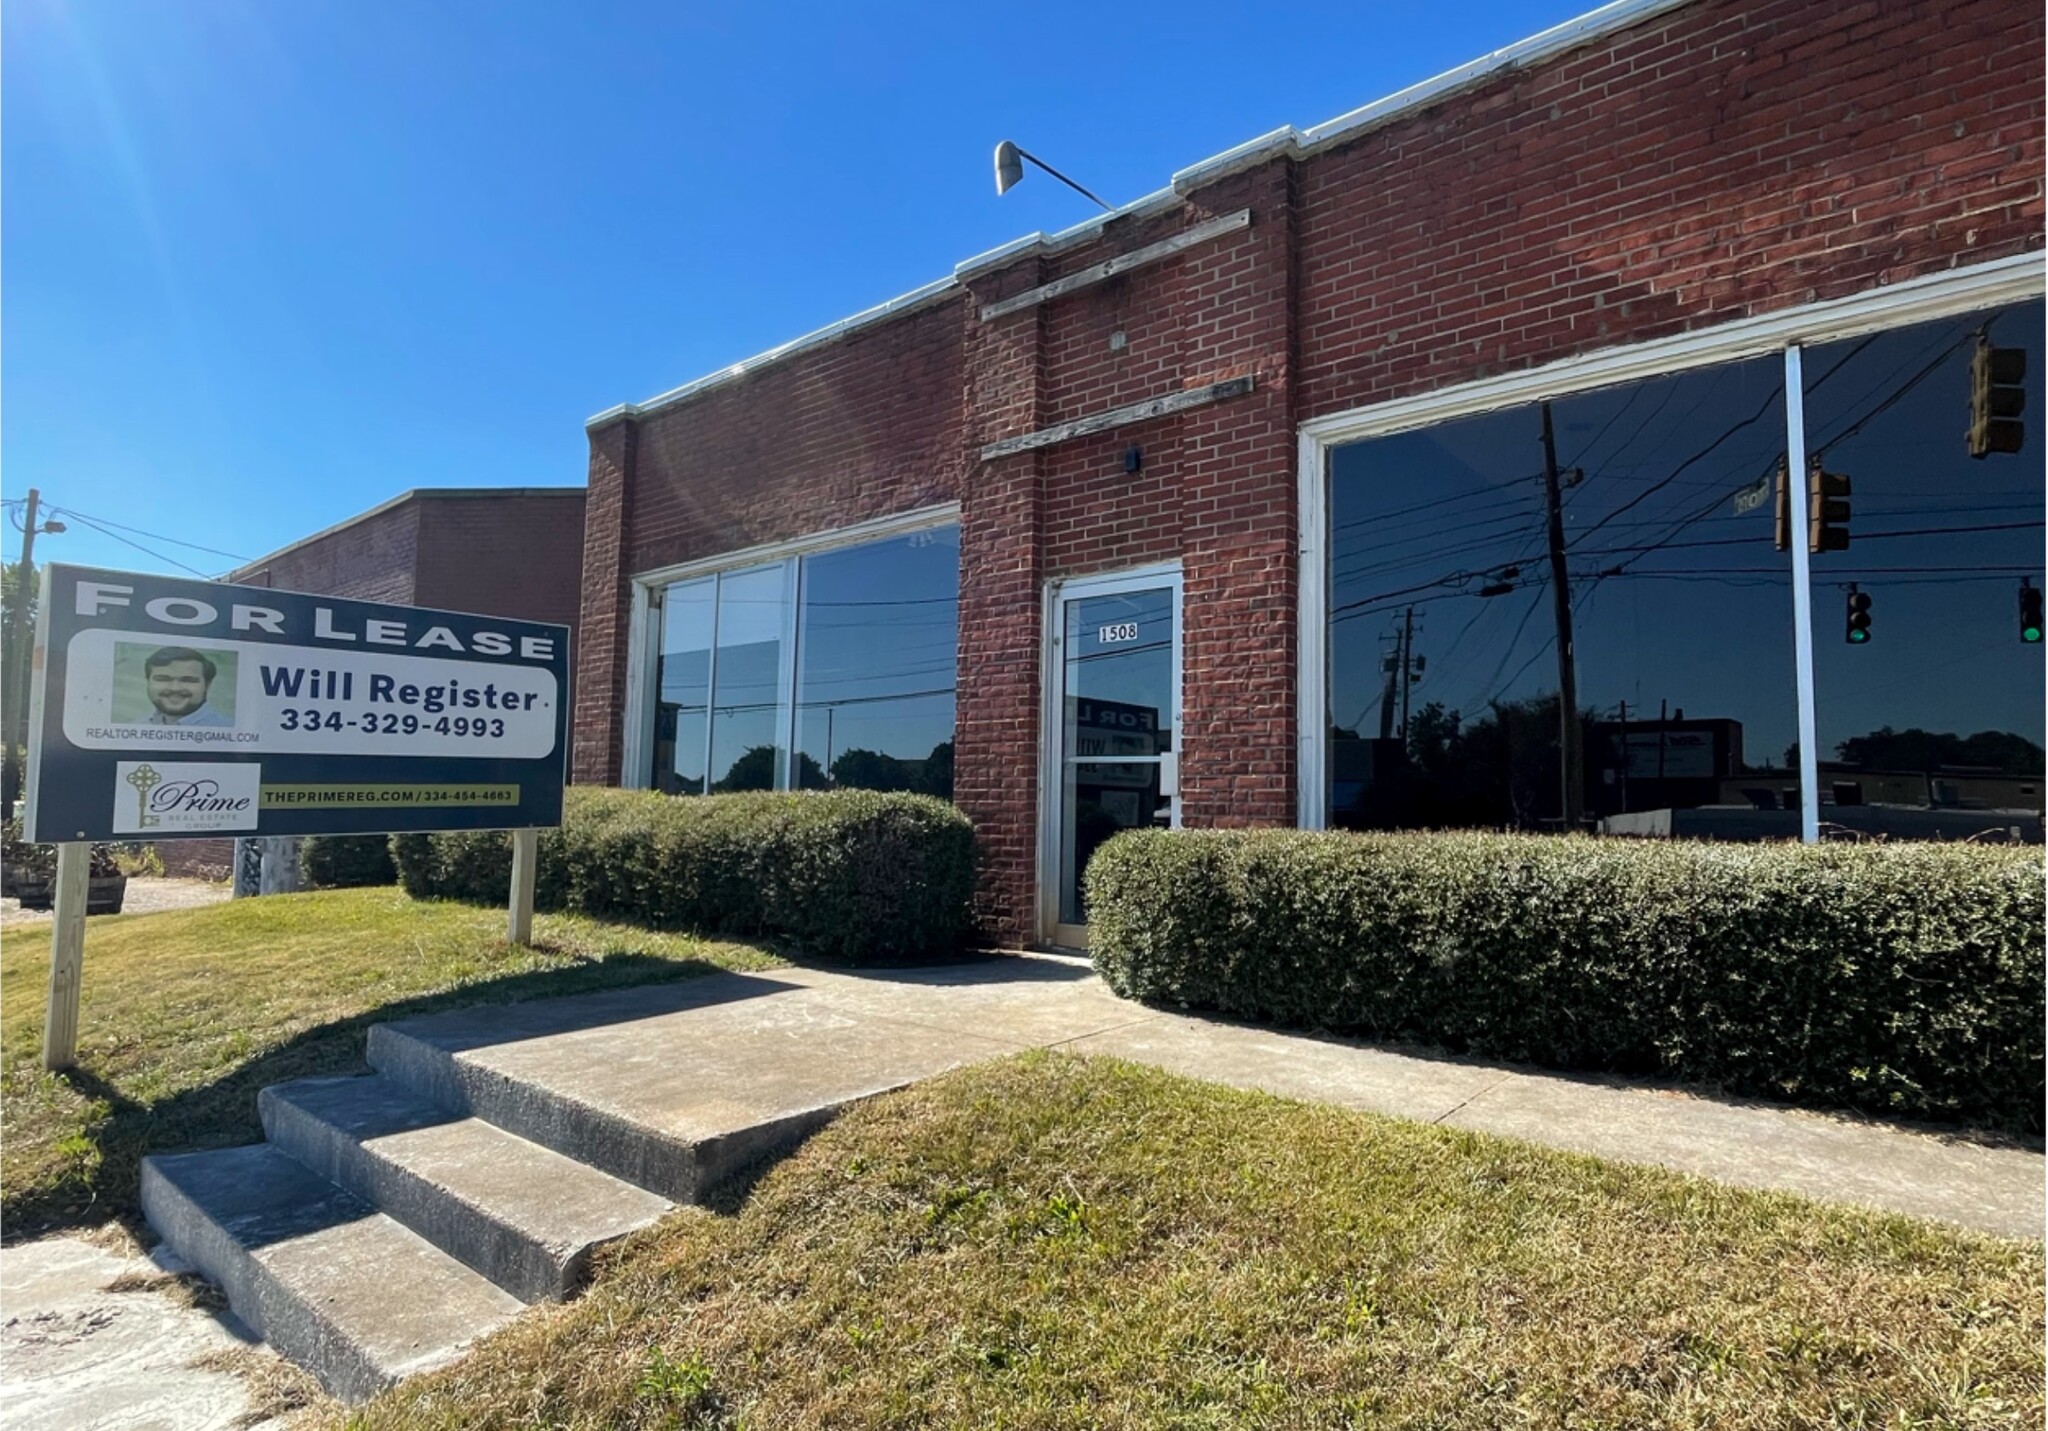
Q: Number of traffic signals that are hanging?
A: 5